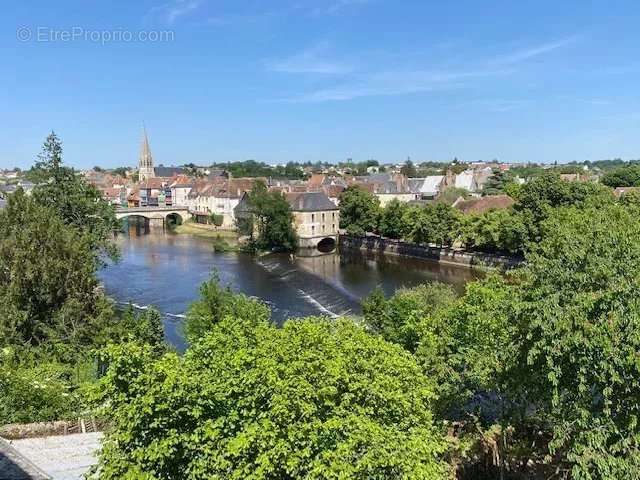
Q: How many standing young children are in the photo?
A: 0